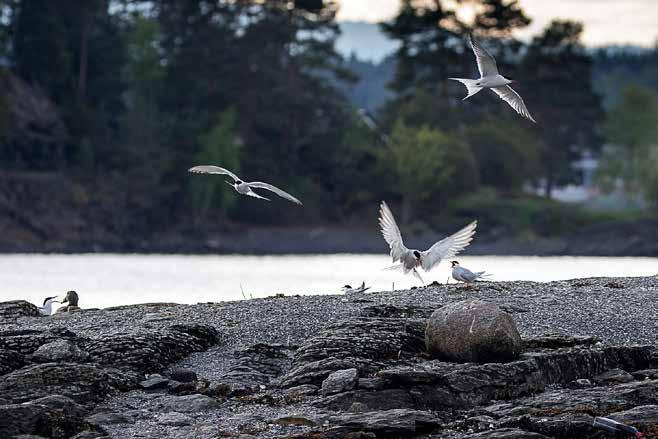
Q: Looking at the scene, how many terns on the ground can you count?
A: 3